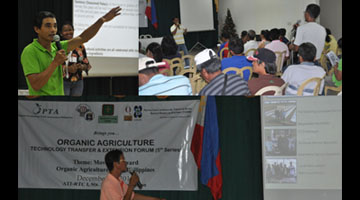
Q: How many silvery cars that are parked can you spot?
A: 0